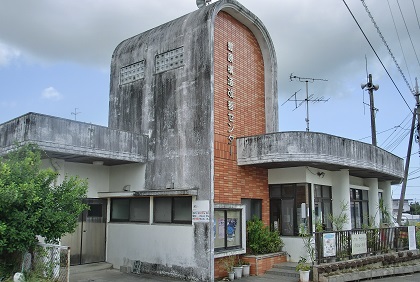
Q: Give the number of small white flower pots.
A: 4